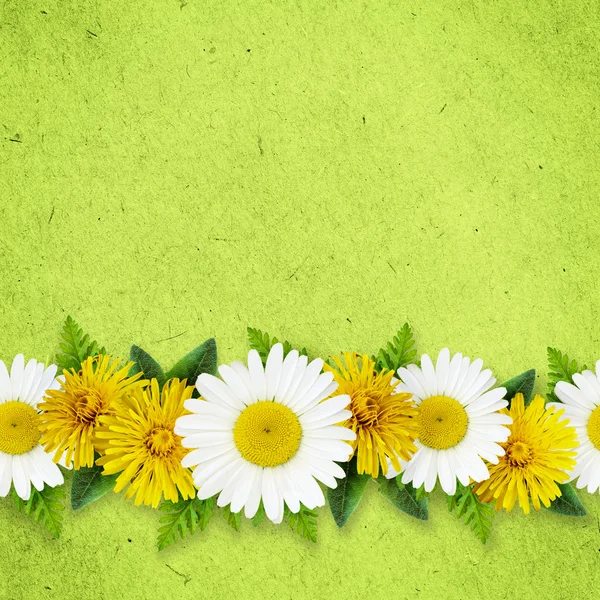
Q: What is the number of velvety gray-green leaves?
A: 7